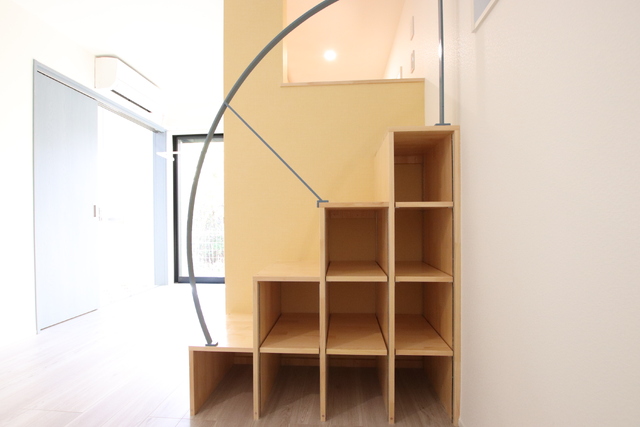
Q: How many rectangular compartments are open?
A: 10